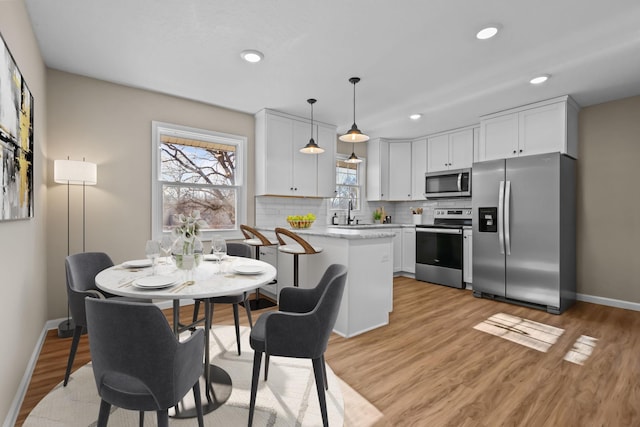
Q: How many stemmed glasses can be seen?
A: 3